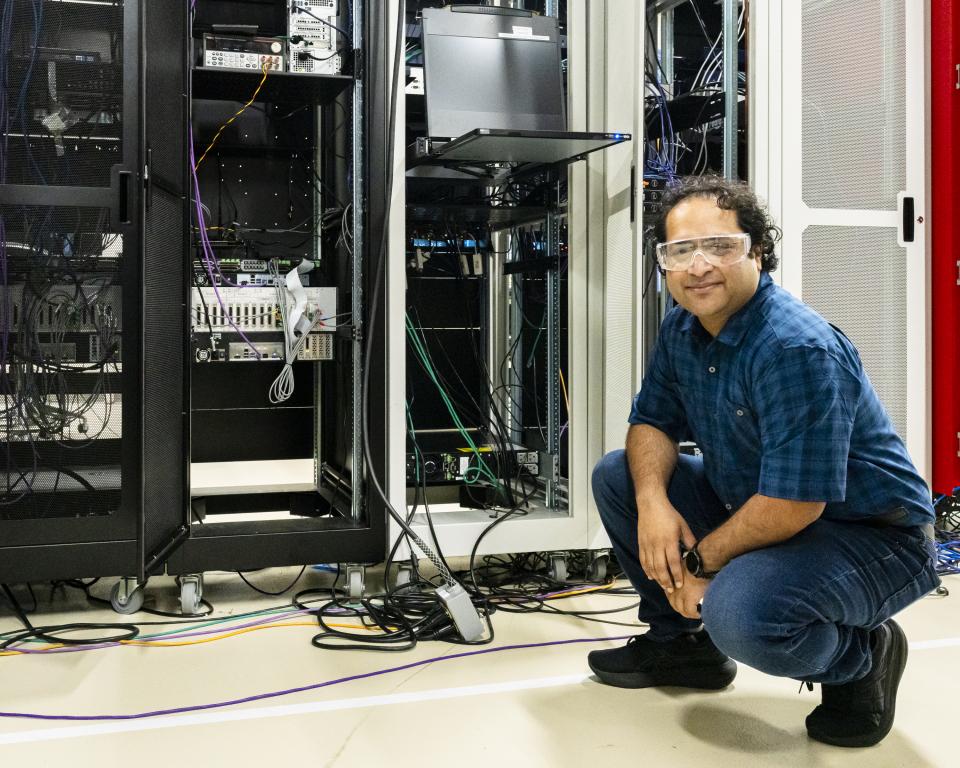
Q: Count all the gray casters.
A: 6